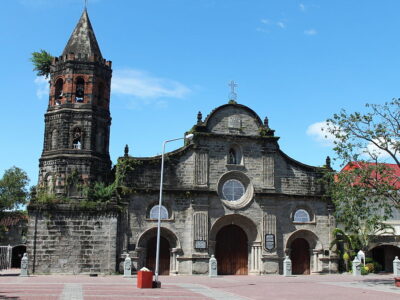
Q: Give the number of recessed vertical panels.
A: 4